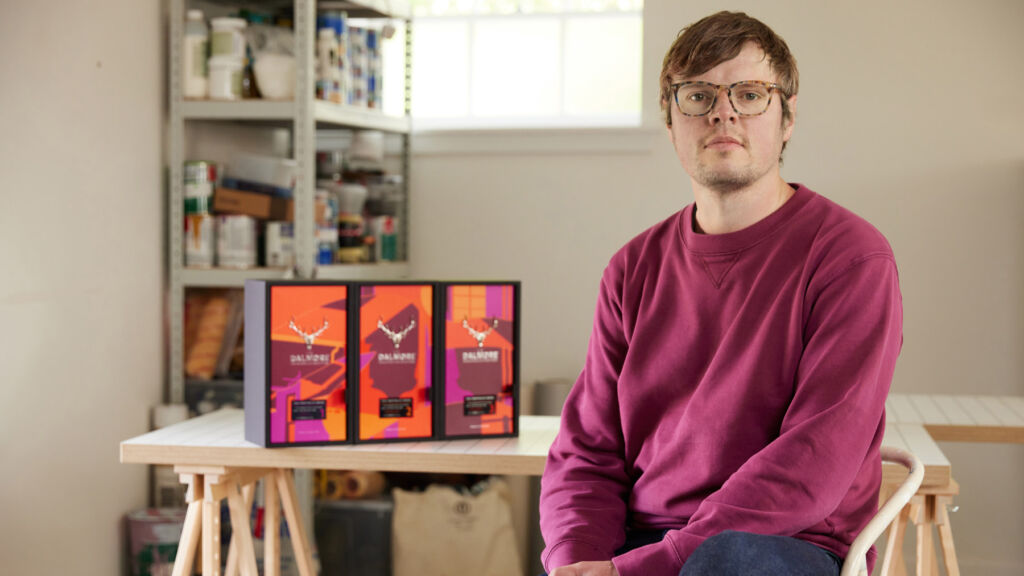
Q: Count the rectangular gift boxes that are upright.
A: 3